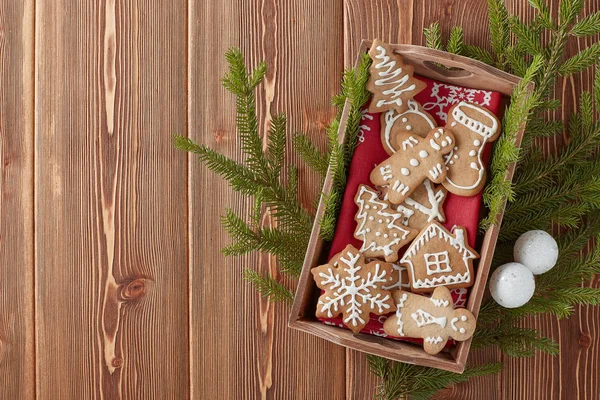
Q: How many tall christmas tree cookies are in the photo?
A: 2